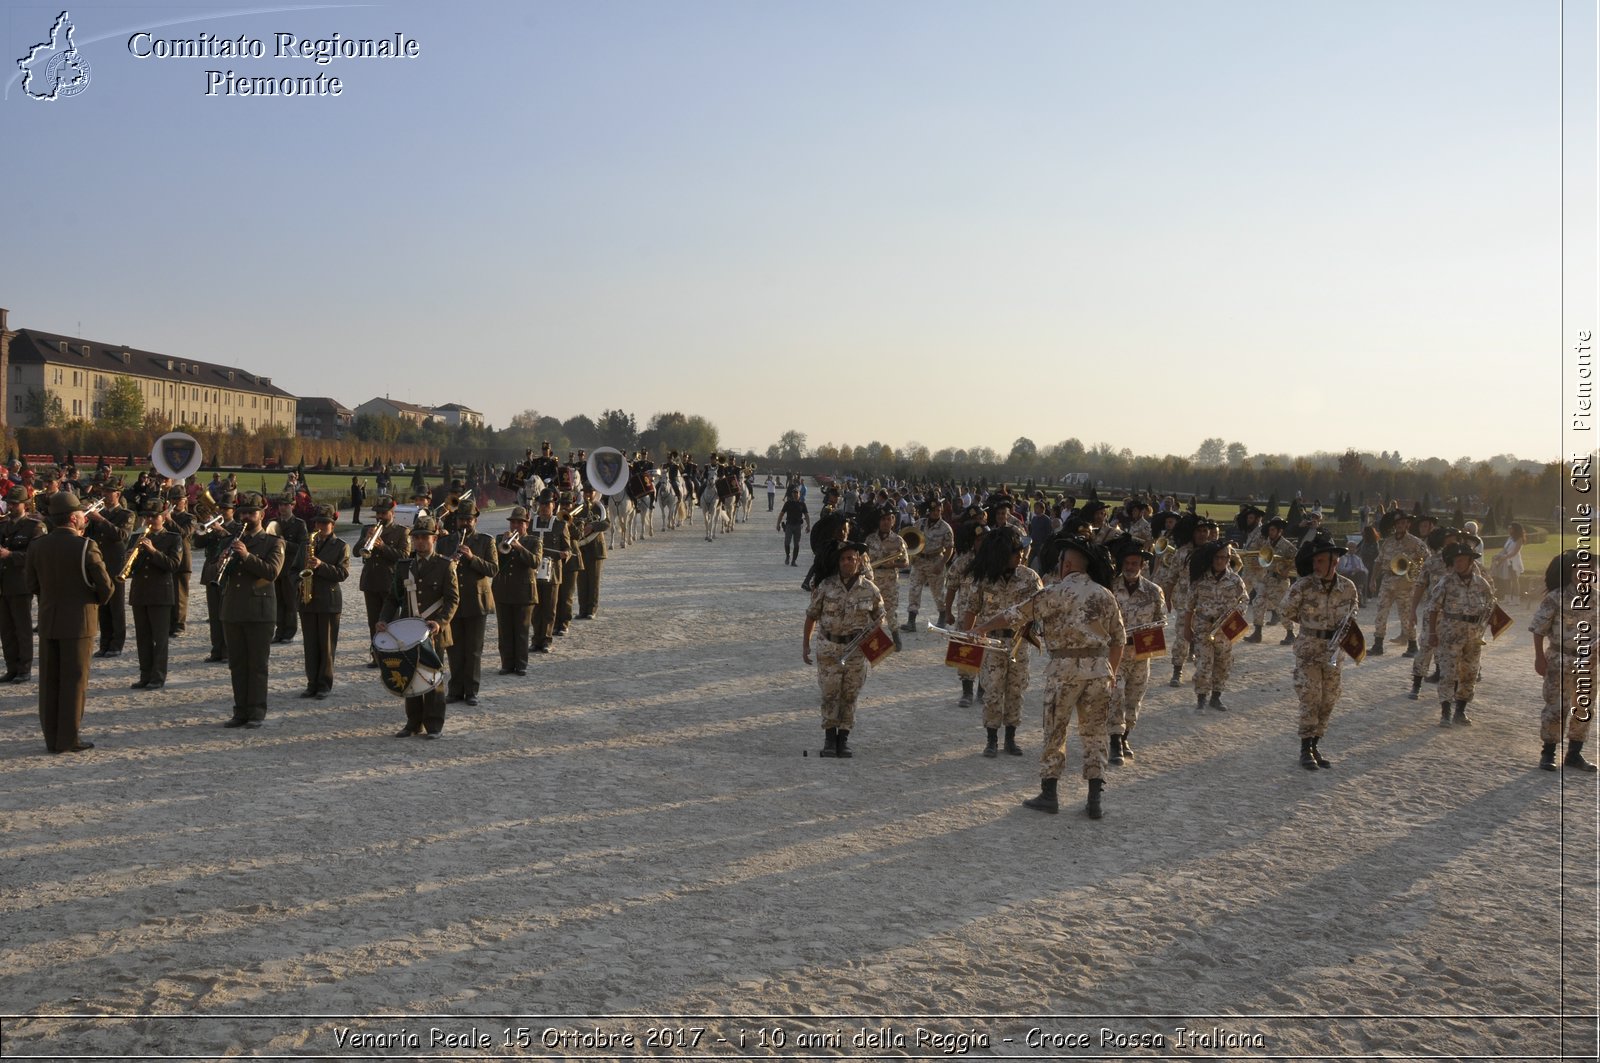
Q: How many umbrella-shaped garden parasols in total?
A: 0